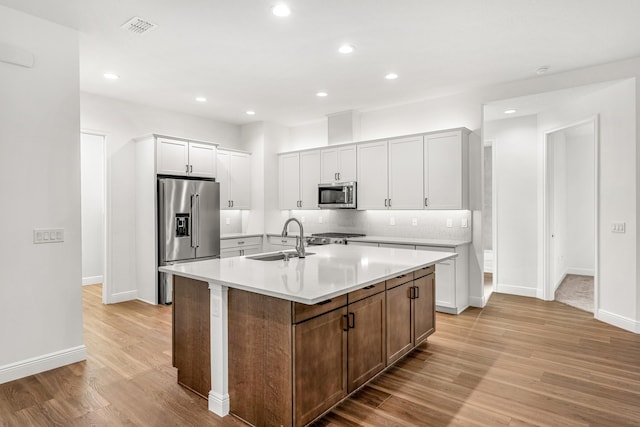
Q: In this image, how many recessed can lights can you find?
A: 8